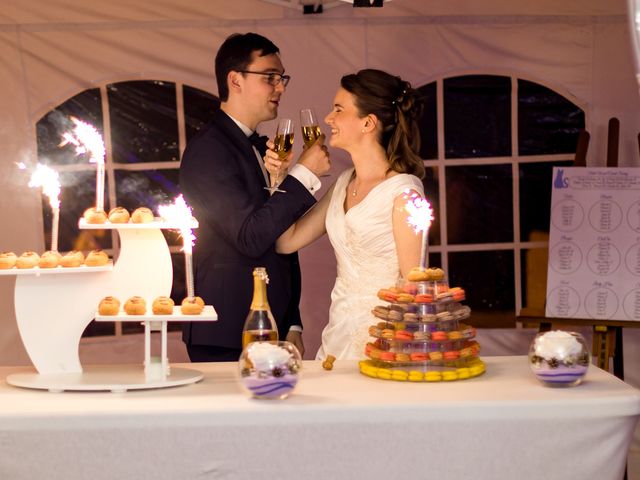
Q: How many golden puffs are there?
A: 12